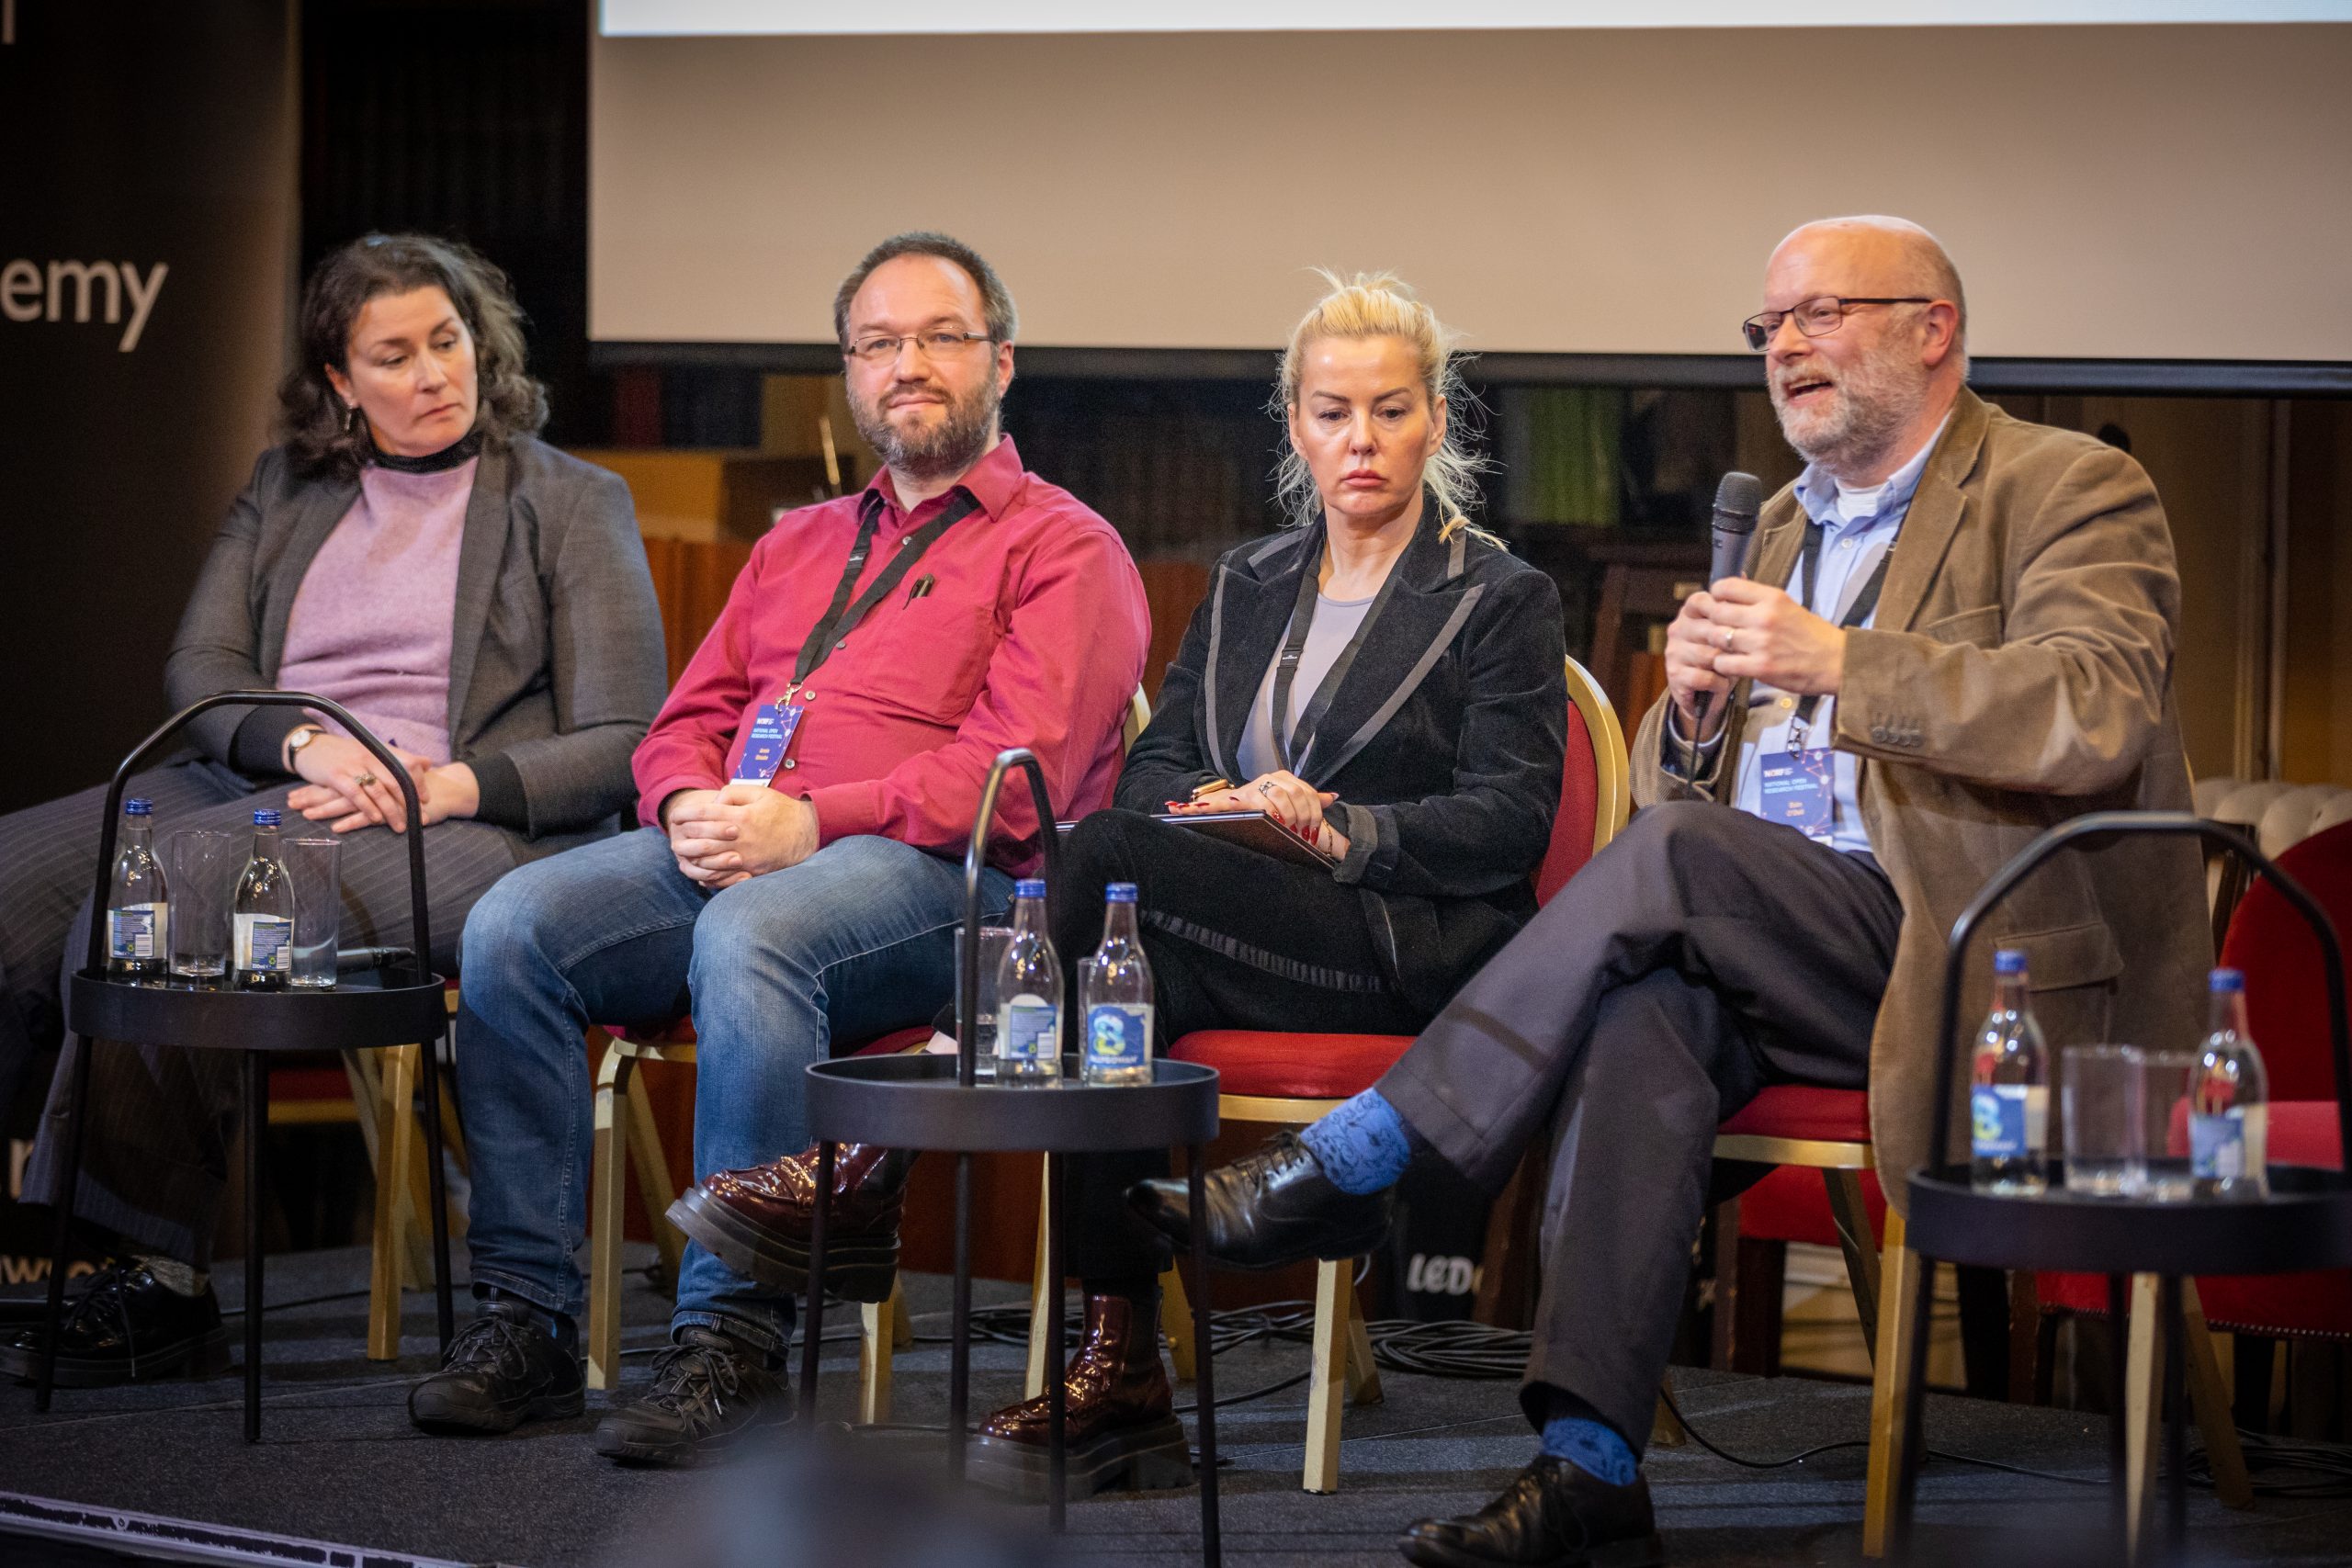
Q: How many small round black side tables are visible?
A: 3